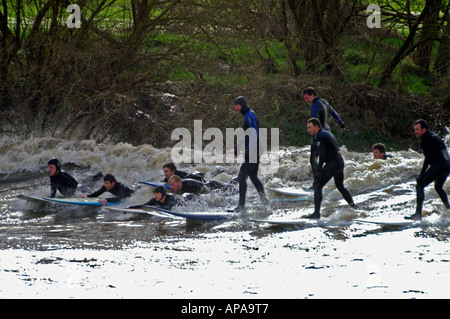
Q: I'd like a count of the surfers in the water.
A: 10